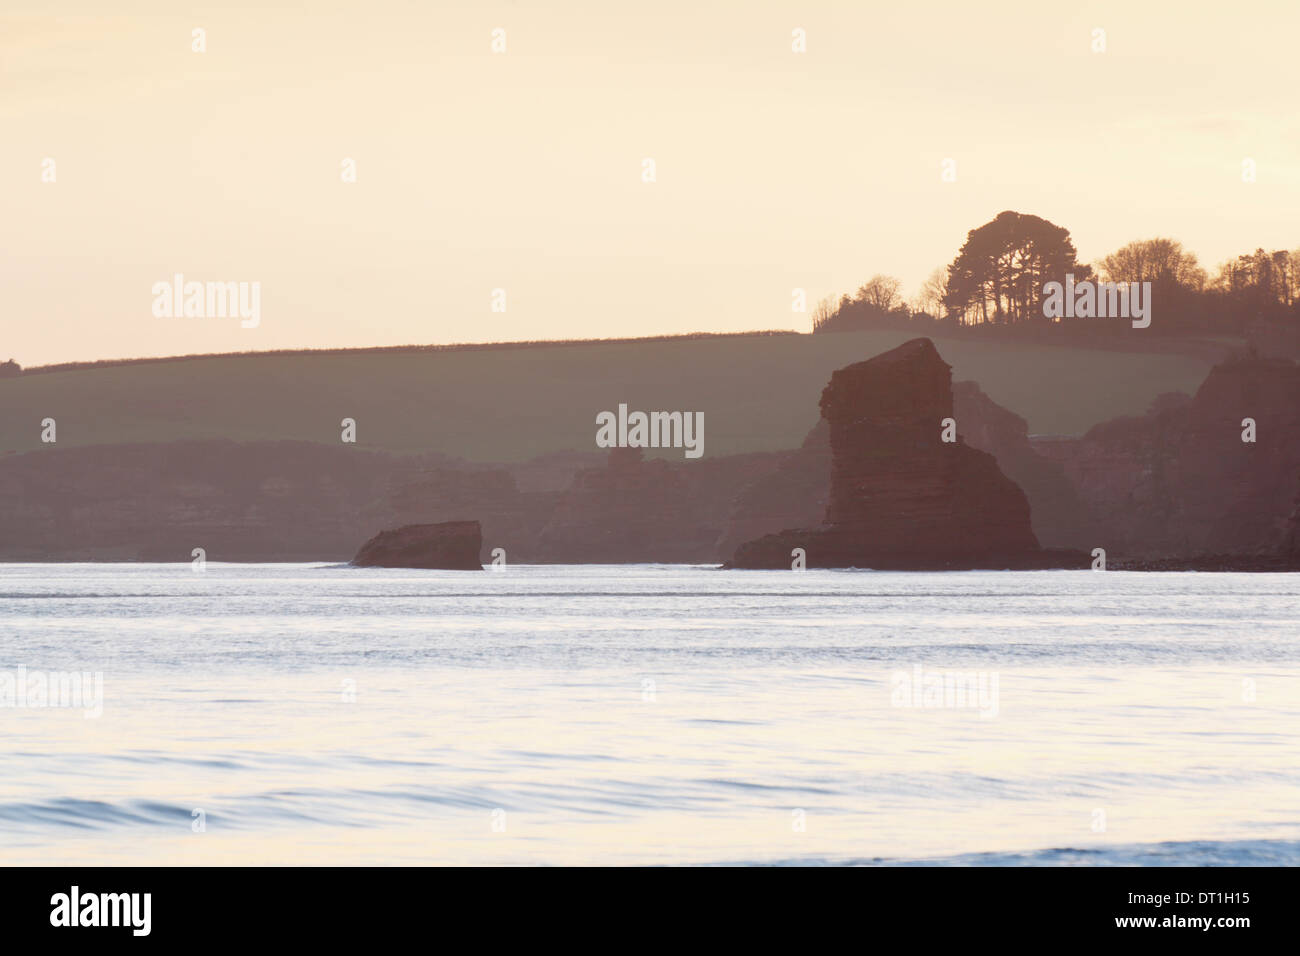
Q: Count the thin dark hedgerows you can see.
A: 1